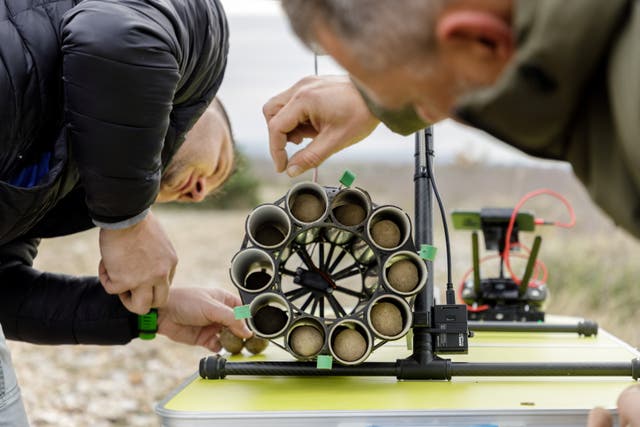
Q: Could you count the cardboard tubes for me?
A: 10